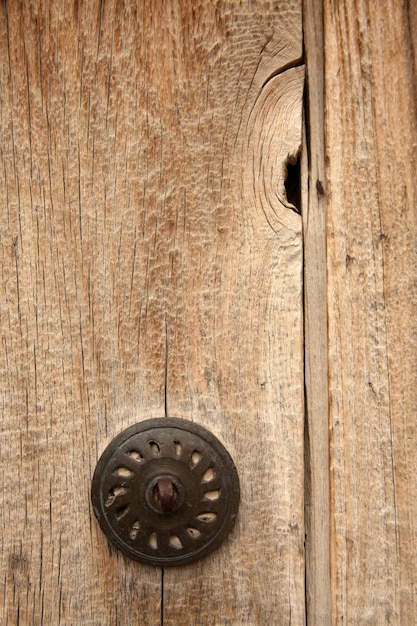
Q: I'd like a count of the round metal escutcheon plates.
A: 1